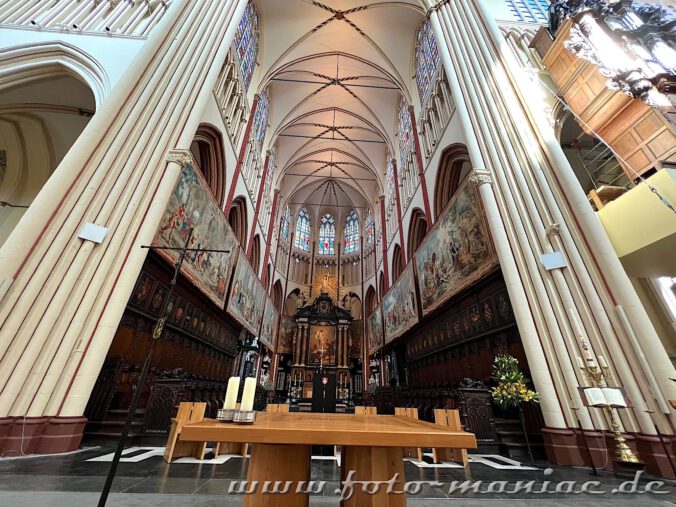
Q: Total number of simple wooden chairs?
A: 6